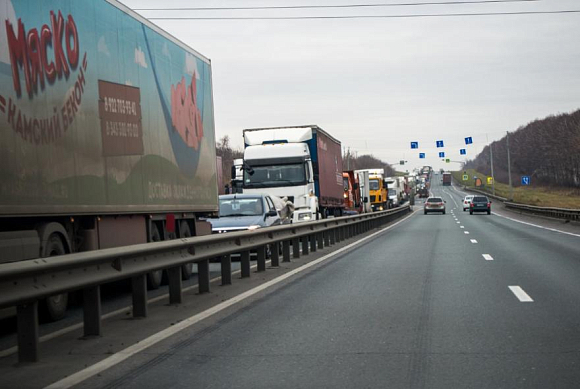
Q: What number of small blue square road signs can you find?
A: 7